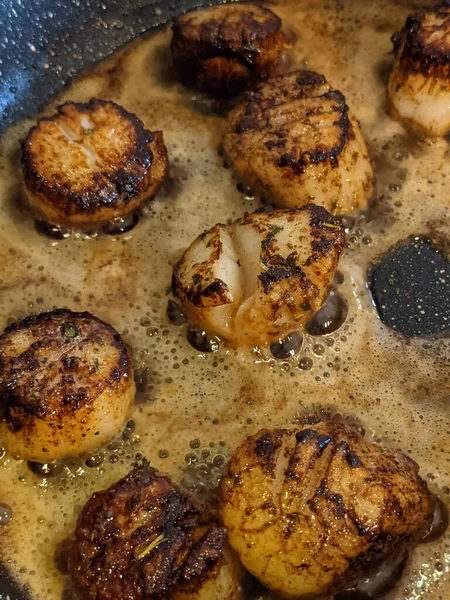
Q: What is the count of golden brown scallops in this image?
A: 8